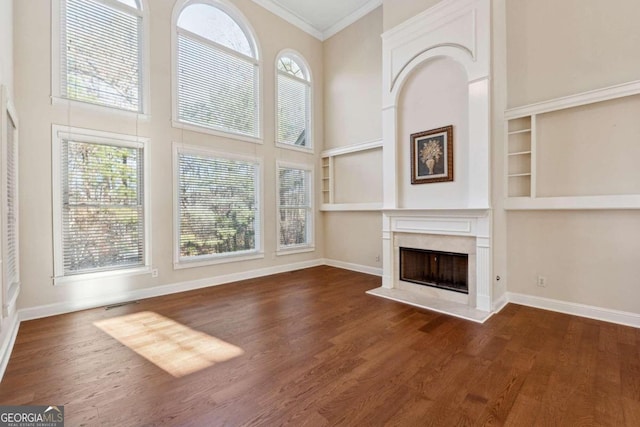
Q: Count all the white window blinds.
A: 7